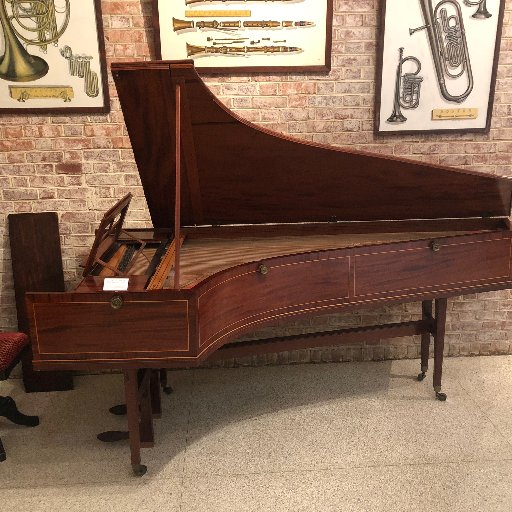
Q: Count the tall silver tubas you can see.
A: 1